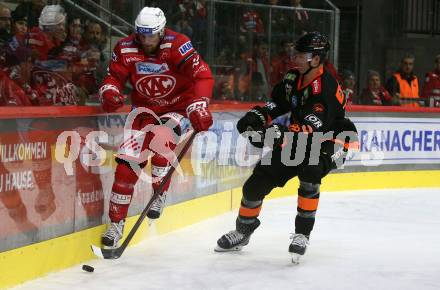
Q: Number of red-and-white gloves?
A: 2